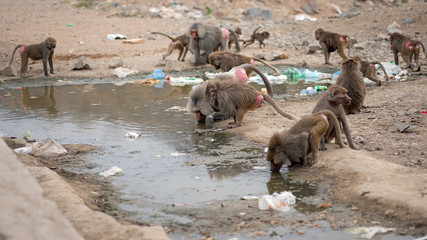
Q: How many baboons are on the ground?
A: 14